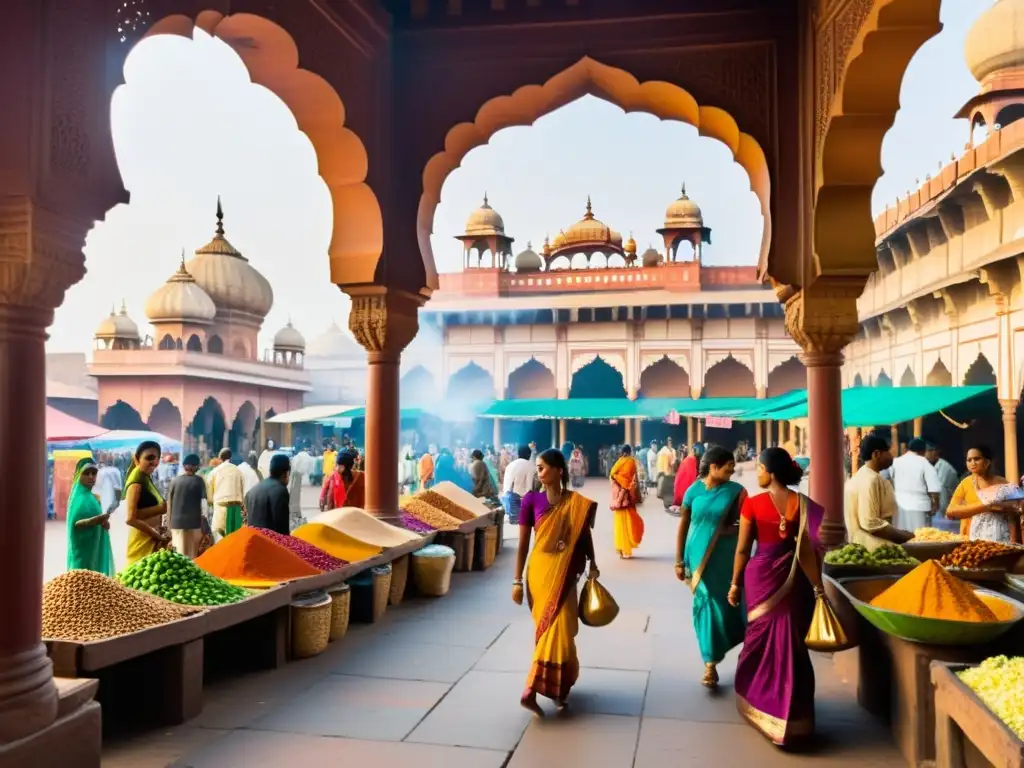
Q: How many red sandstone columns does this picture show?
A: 3